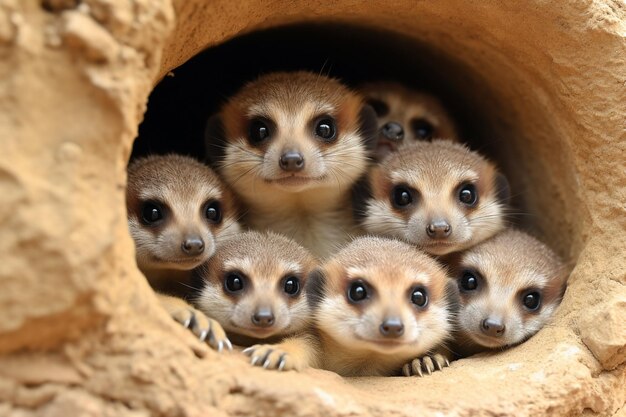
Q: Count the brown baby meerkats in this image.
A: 7